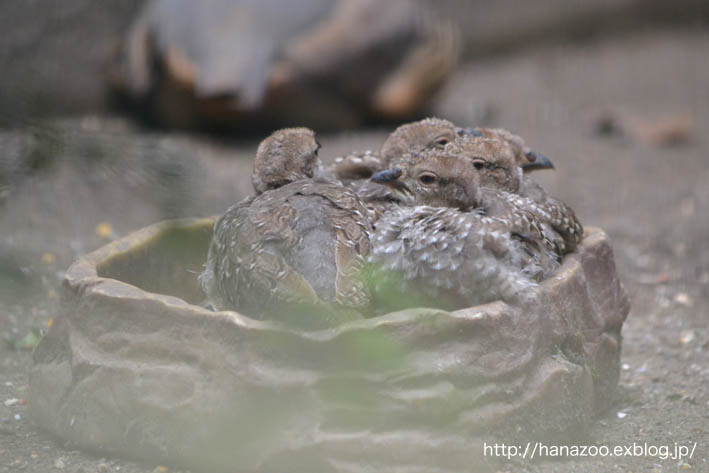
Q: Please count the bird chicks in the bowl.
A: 5